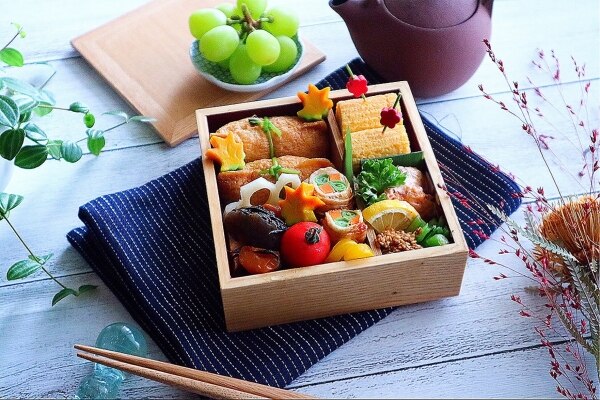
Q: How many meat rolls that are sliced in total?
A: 2